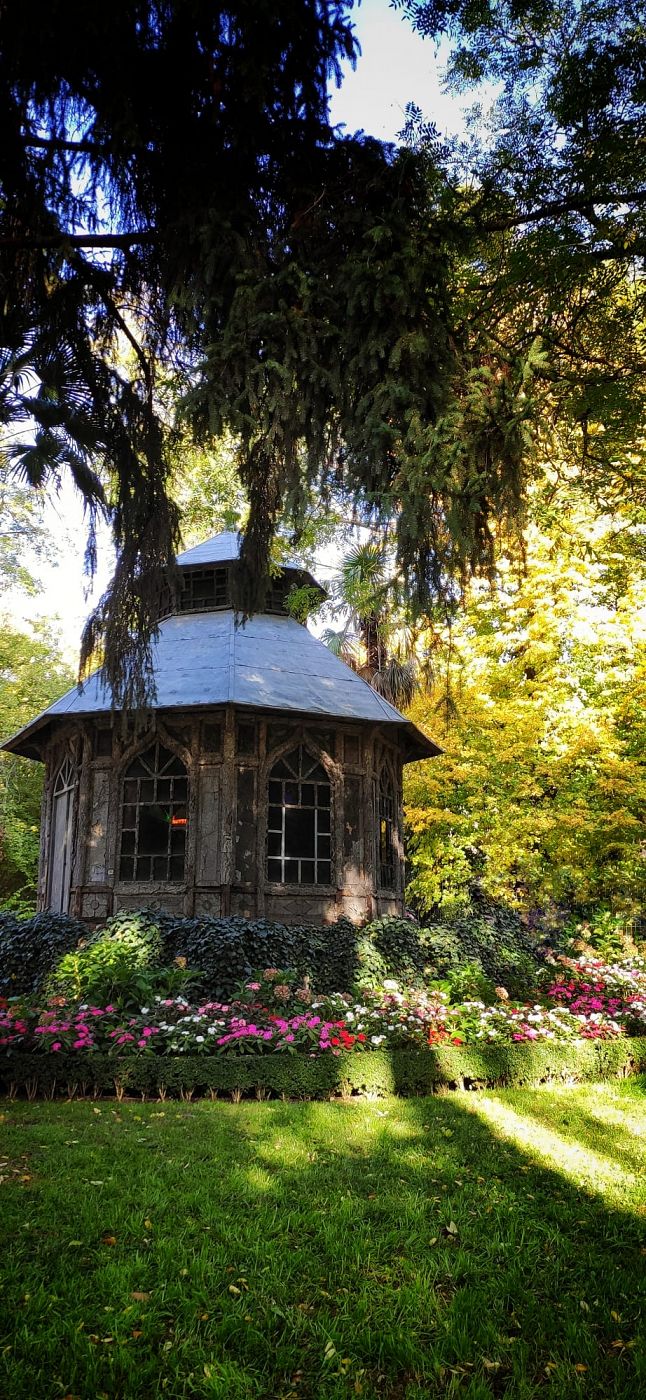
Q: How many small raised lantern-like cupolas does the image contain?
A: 1